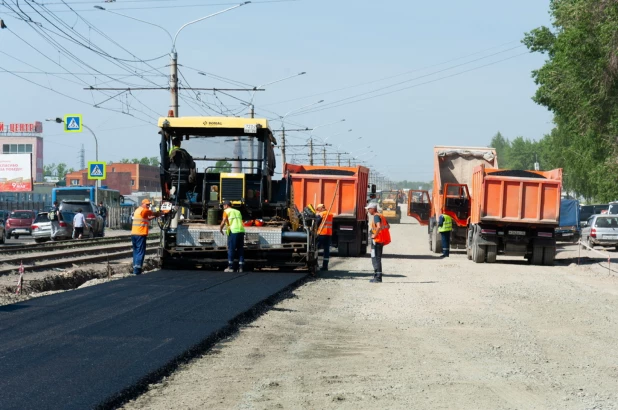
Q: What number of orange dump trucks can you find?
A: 3